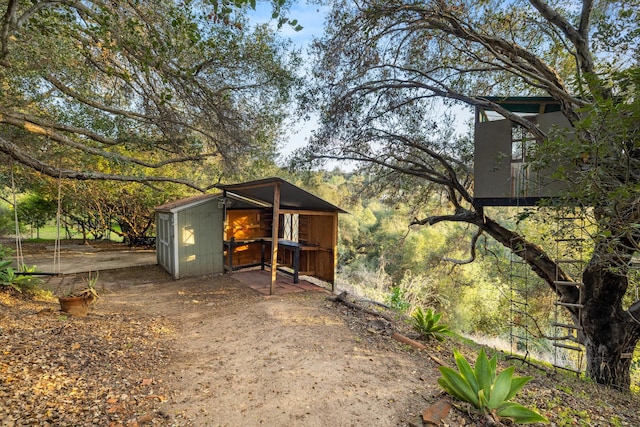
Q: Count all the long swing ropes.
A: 2